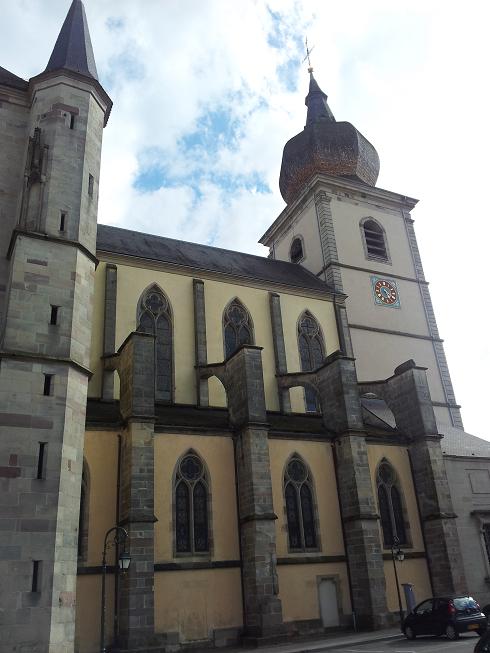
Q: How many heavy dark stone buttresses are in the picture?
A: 4